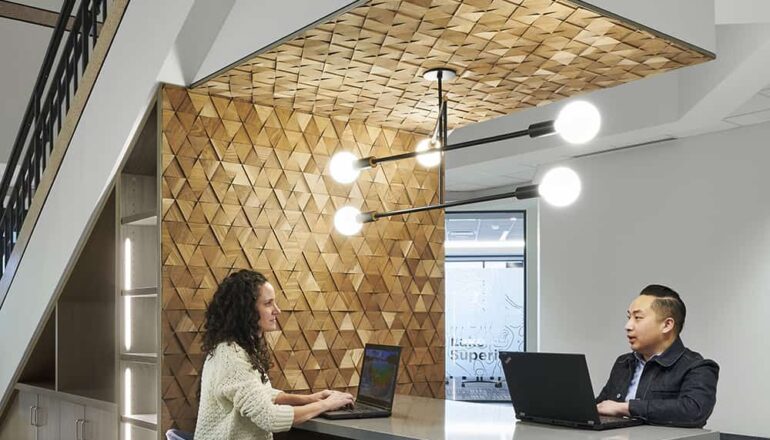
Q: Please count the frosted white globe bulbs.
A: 5